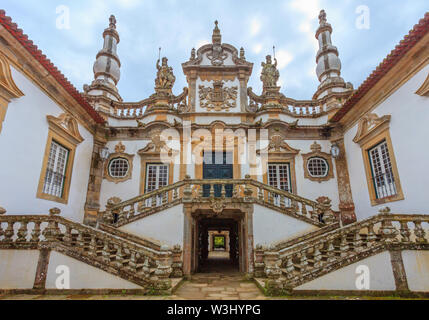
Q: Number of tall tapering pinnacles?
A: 2